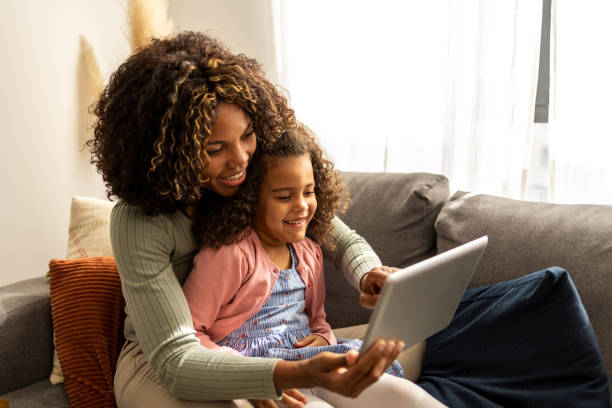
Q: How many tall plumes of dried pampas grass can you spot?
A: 2